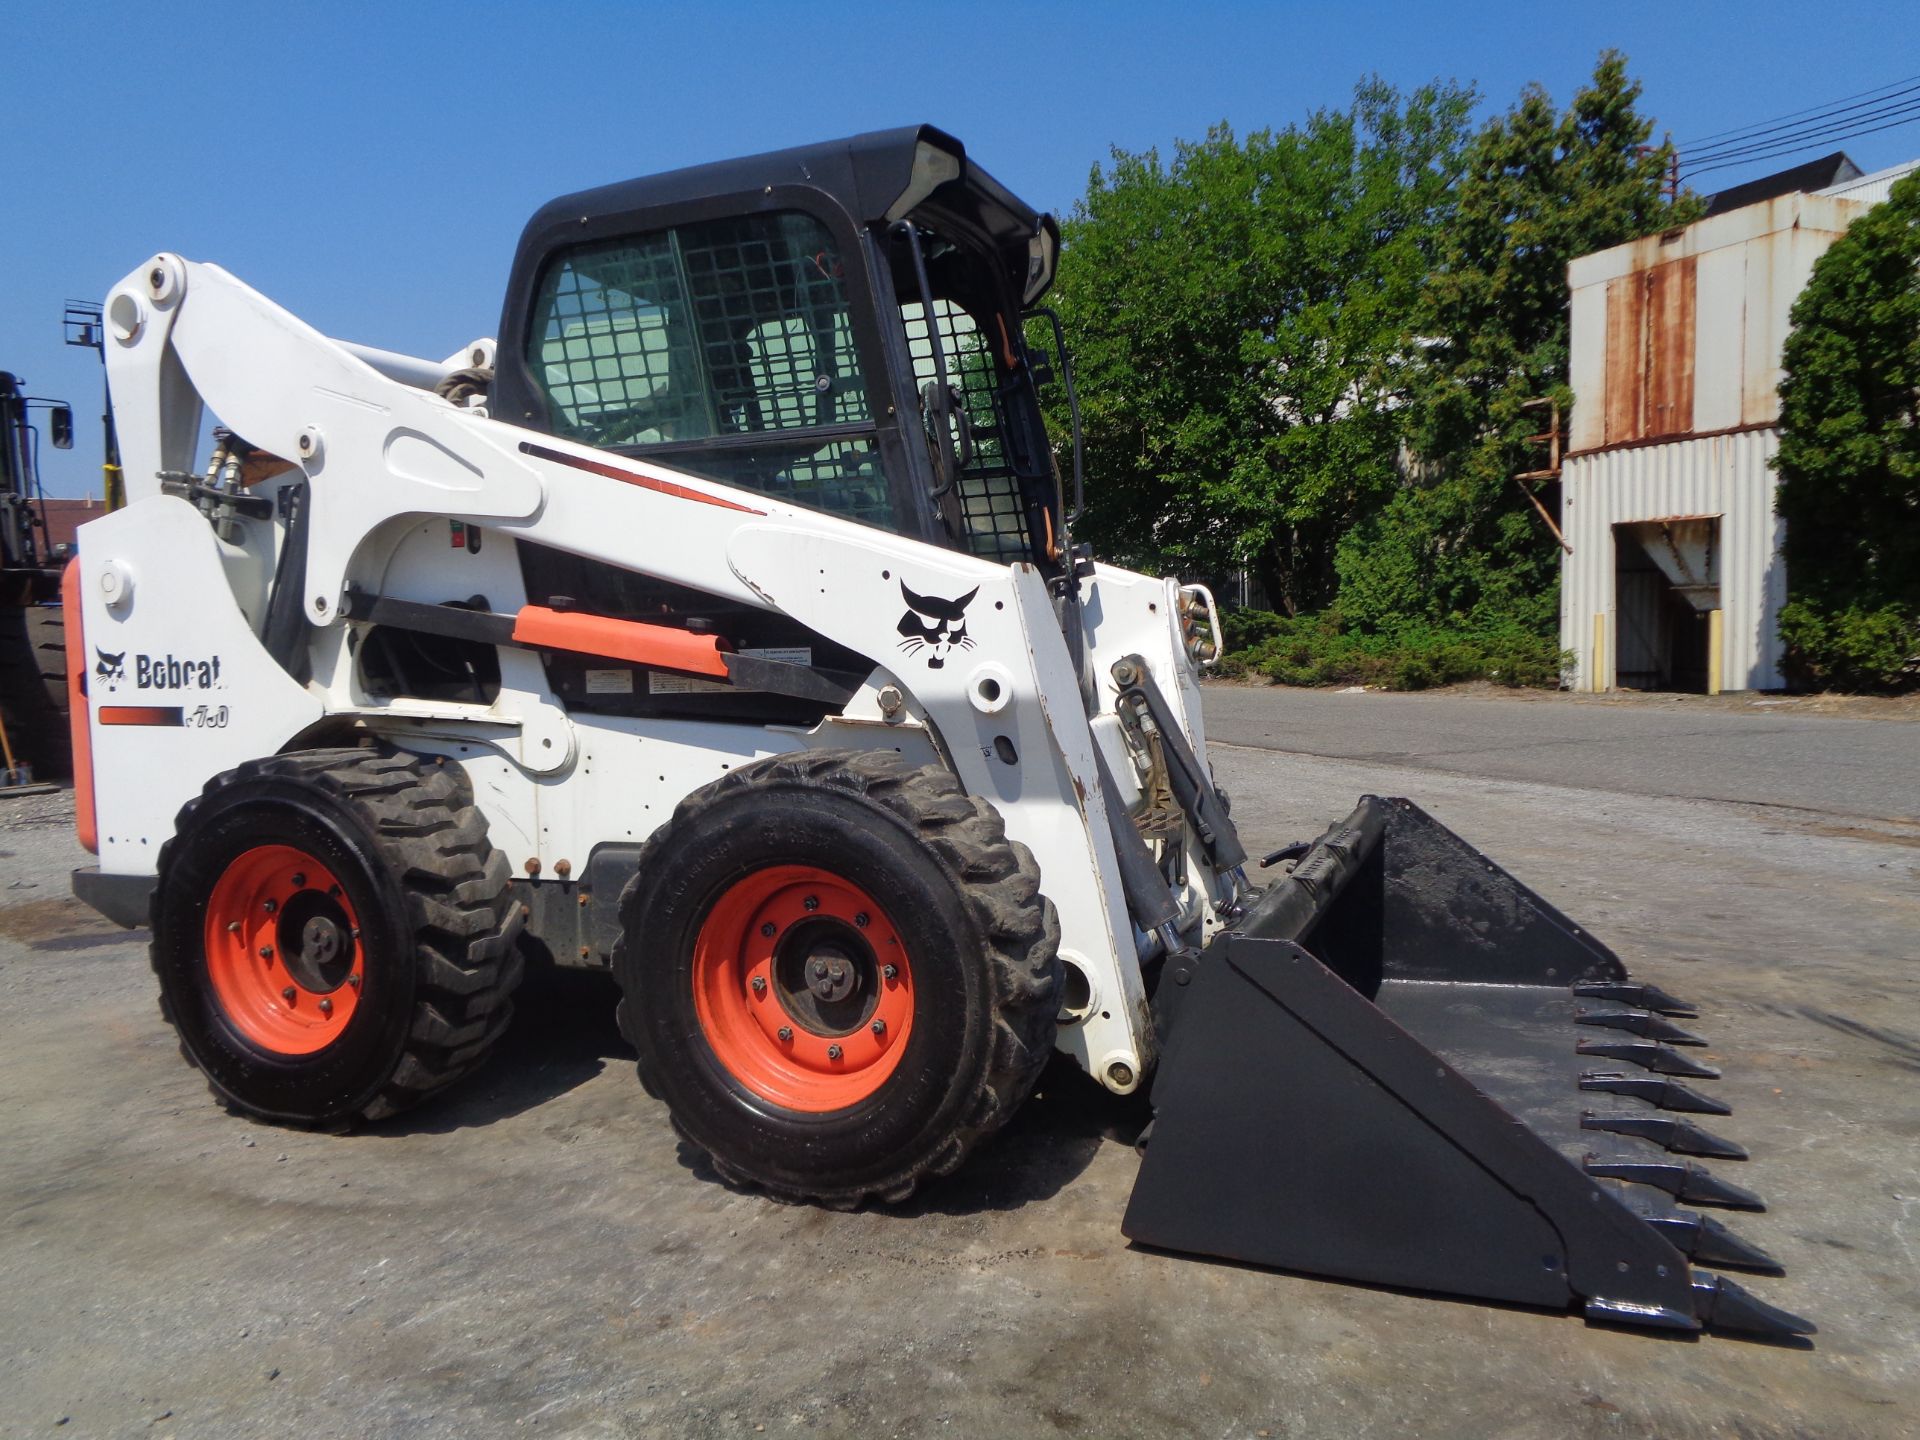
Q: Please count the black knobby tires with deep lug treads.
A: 2